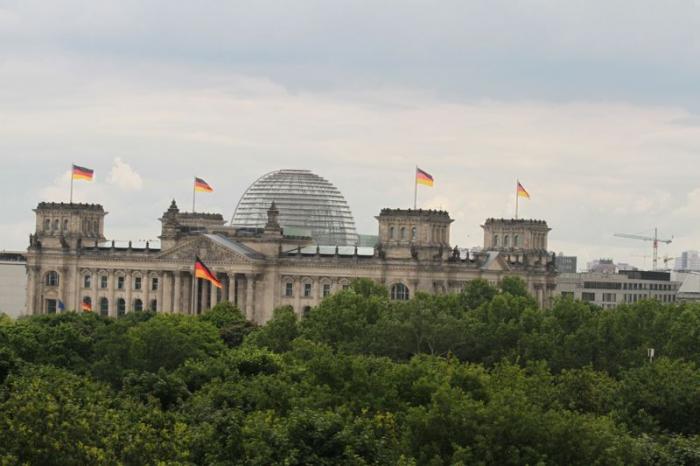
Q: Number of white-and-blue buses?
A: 0